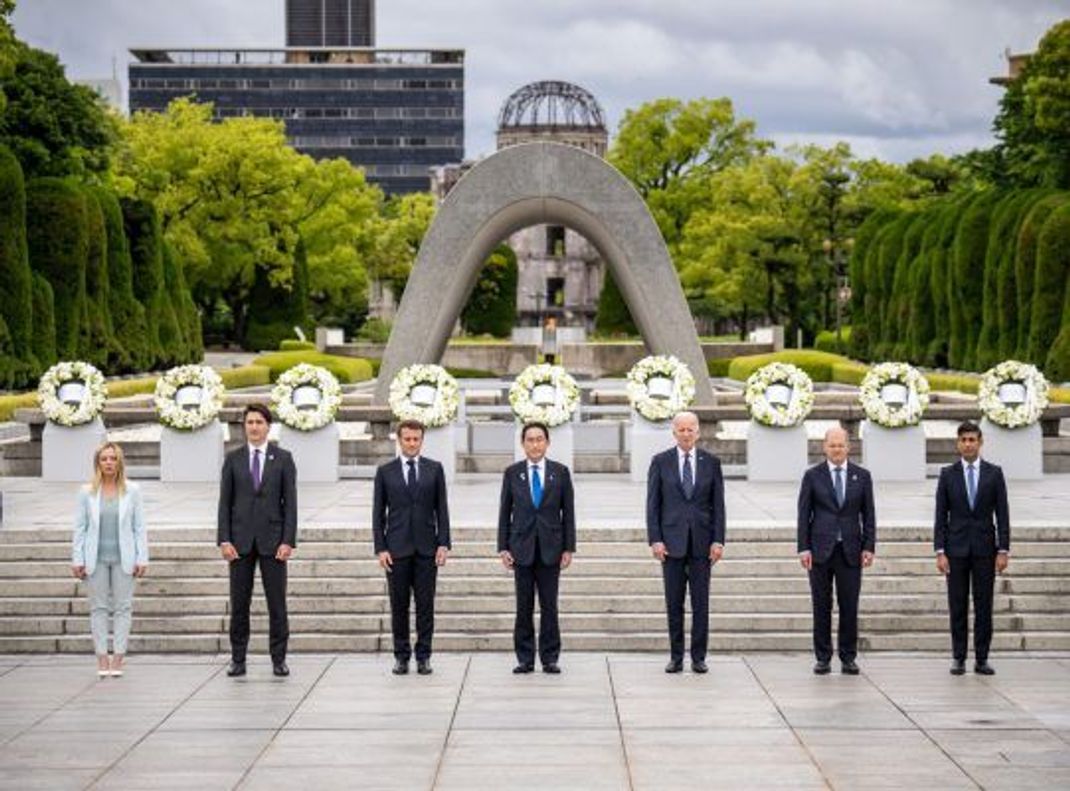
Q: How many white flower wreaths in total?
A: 9